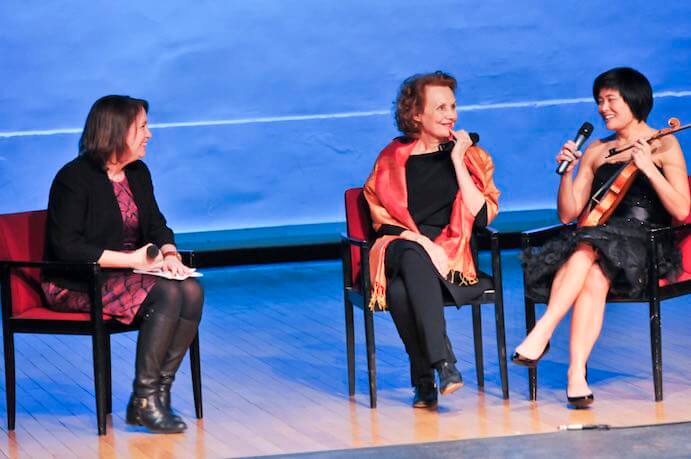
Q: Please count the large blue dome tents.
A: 0